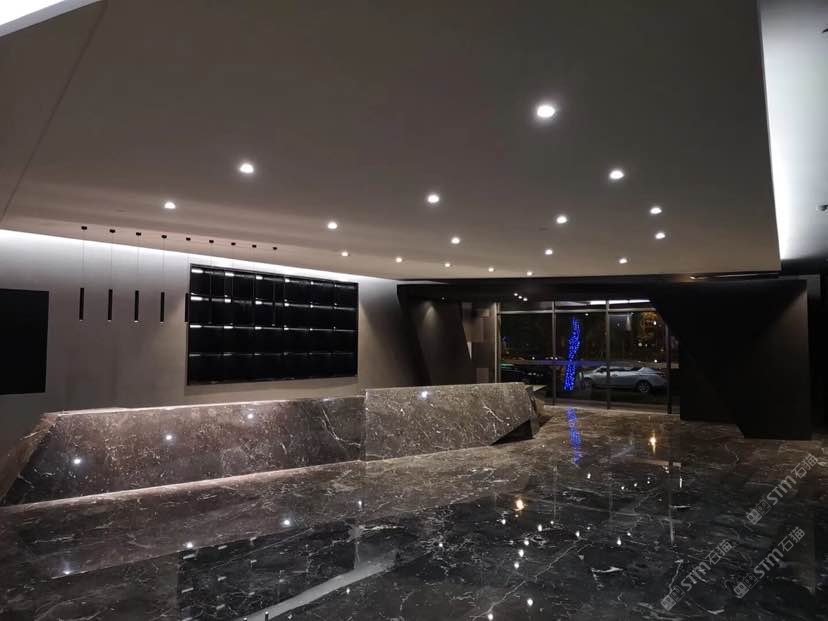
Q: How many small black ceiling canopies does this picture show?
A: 9